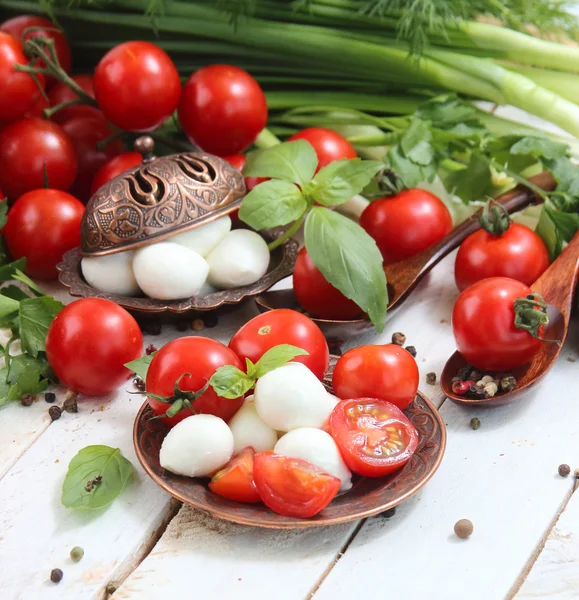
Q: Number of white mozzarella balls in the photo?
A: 8